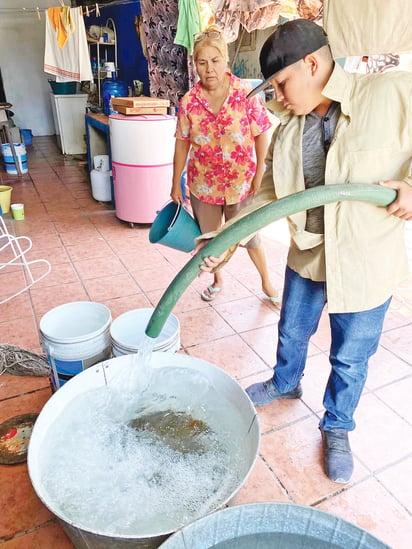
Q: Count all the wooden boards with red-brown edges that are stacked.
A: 2